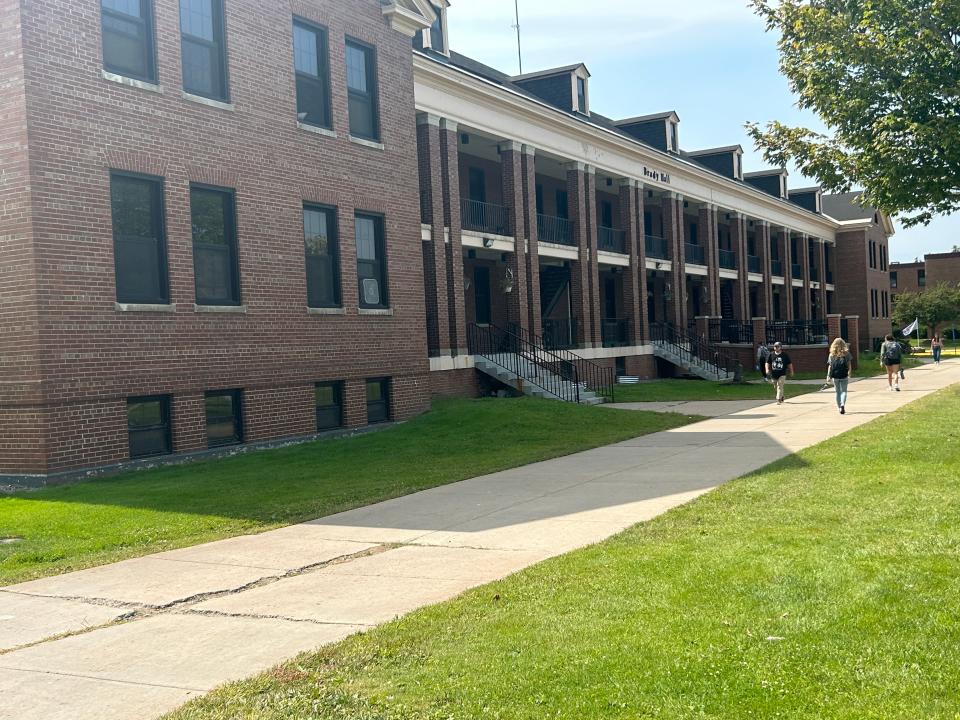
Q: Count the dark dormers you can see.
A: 6